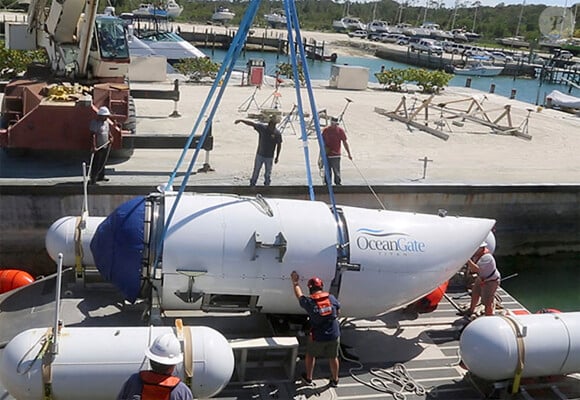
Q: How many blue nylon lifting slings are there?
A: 4